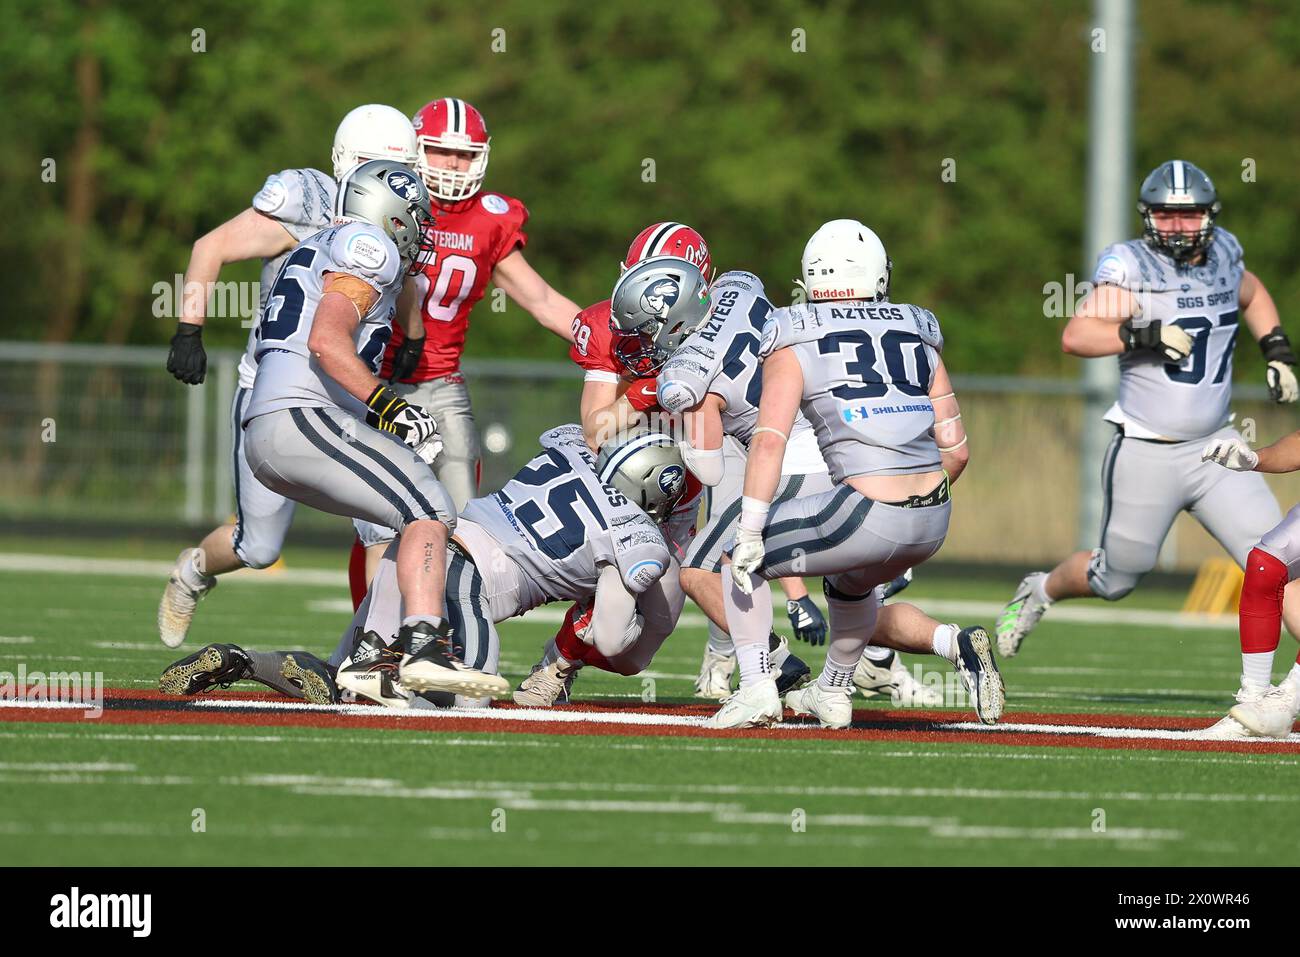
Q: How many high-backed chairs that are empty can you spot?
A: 0